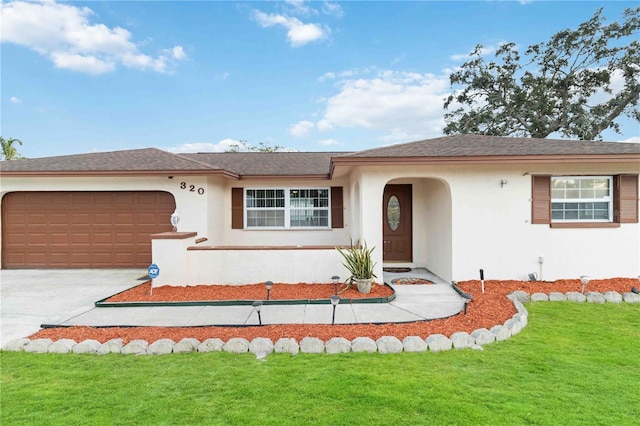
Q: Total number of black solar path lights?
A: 5